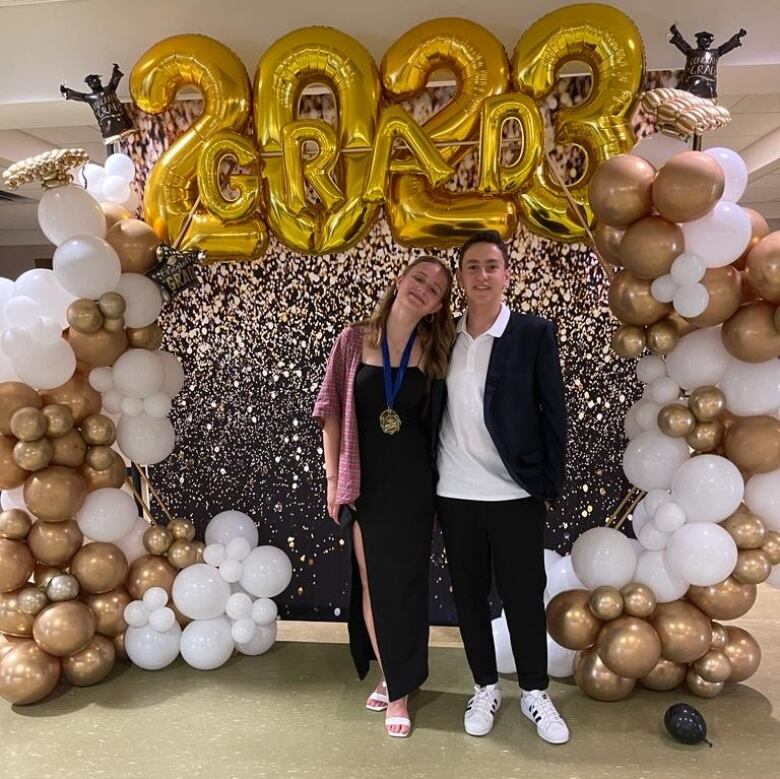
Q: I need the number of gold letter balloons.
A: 4